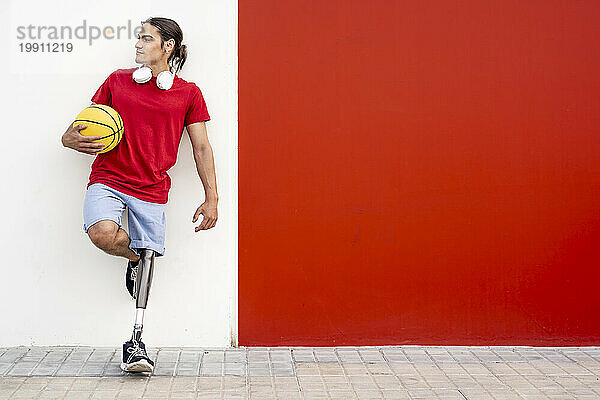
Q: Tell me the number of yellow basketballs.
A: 1